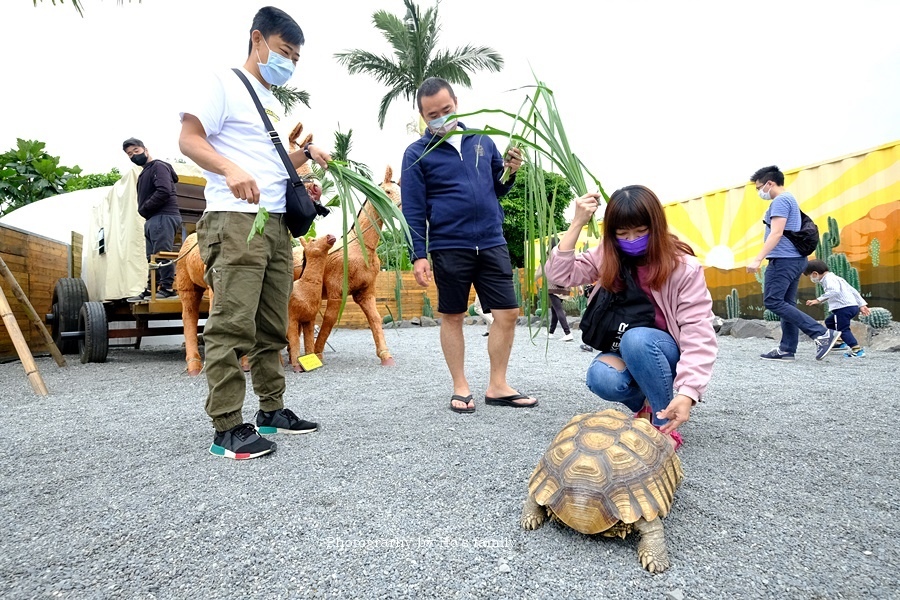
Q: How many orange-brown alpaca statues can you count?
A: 3